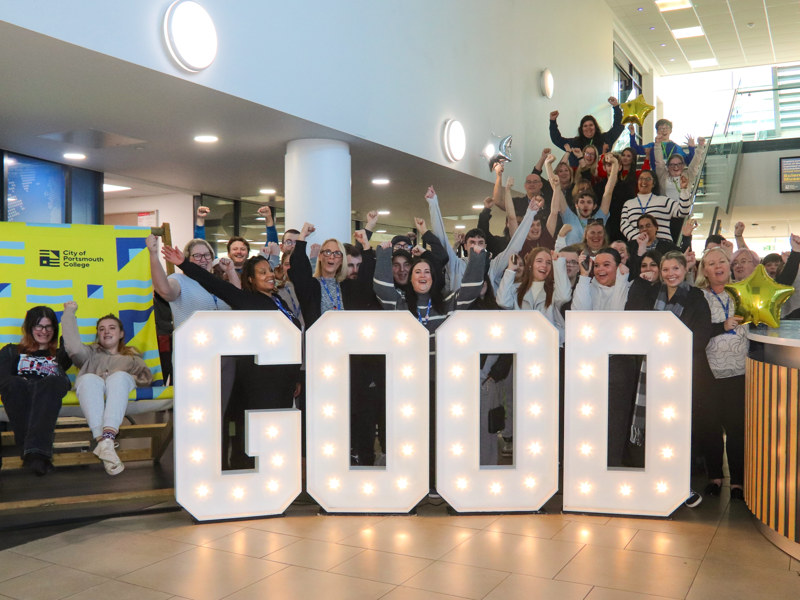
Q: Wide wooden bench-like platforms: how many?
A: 1